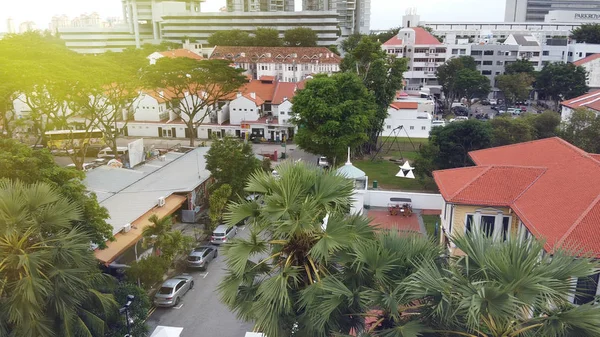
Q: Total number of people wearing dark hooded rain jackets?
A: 0